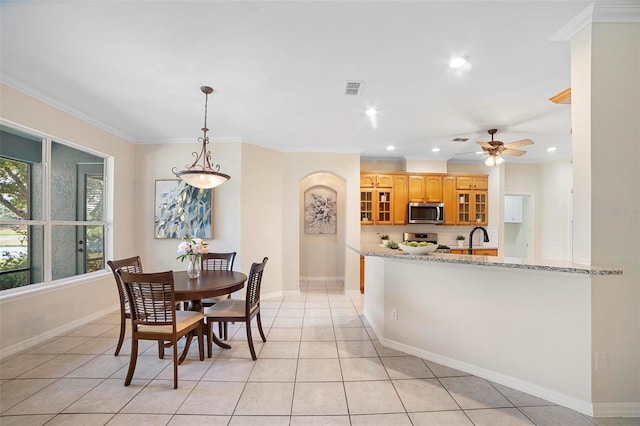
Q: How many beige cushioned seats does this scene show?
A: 4